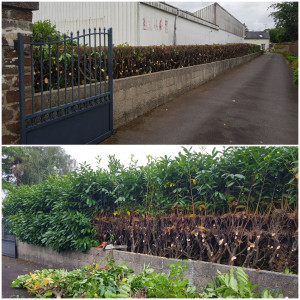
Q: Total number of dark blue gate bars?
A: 12